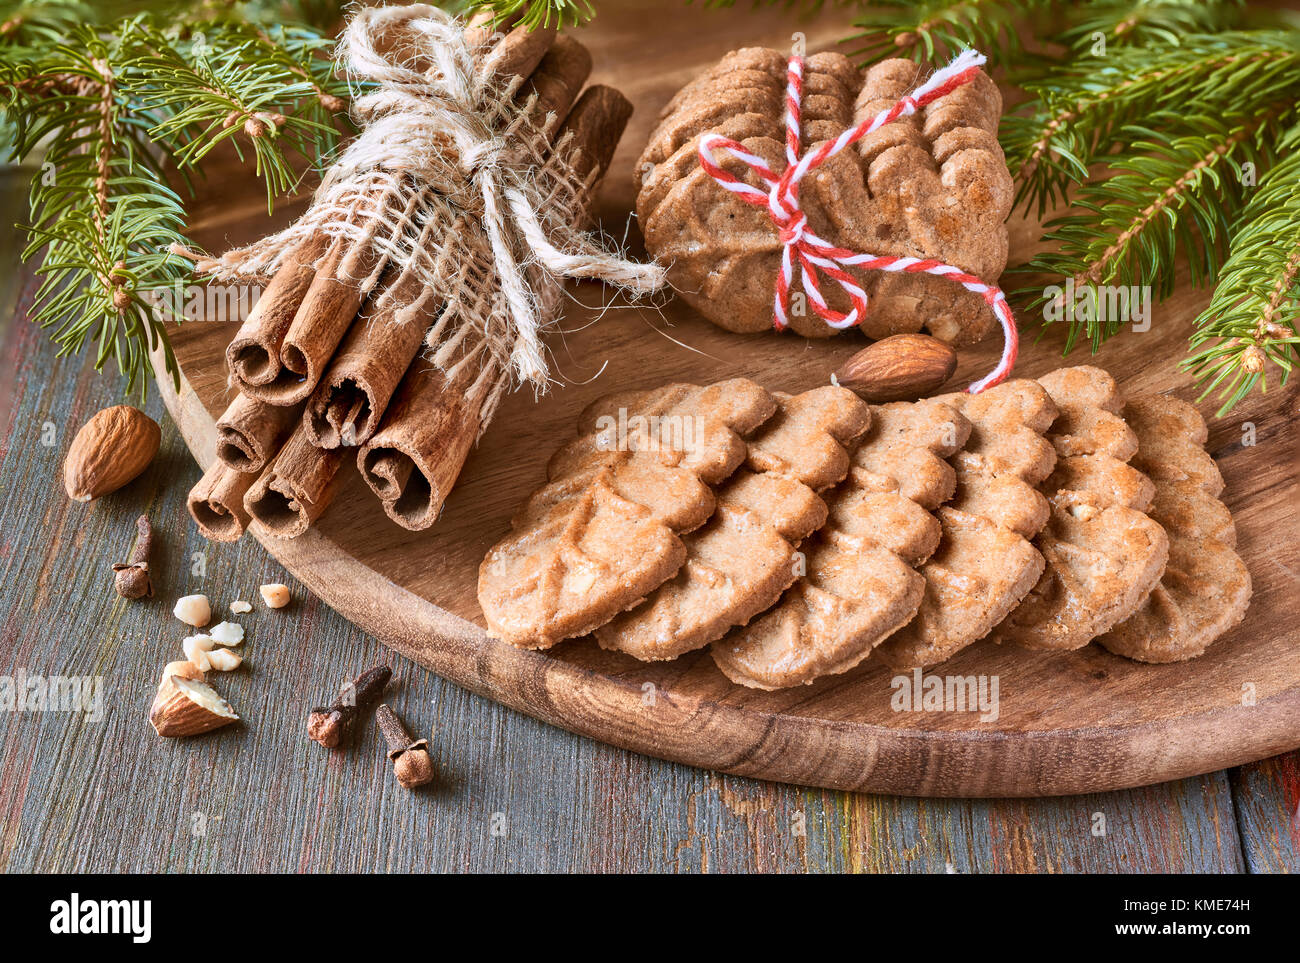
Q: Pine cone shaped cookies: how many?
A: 11